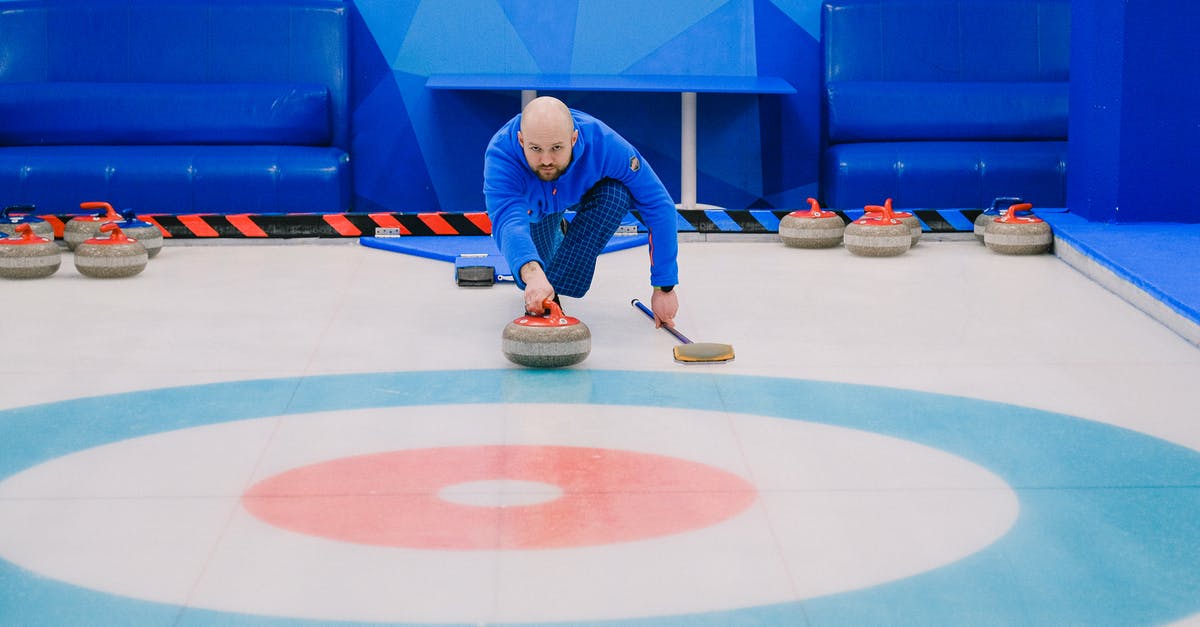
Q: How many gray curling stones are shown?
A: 11